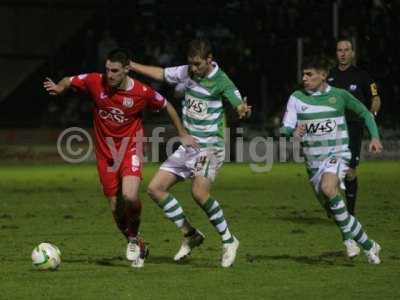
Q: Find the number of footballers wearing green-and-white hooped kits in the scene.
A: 2